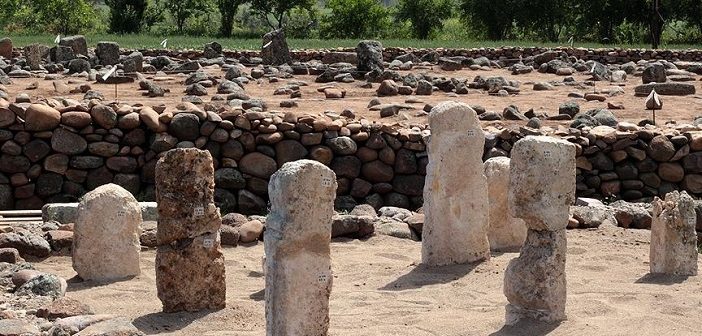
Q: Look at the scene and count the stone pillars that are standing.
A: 7